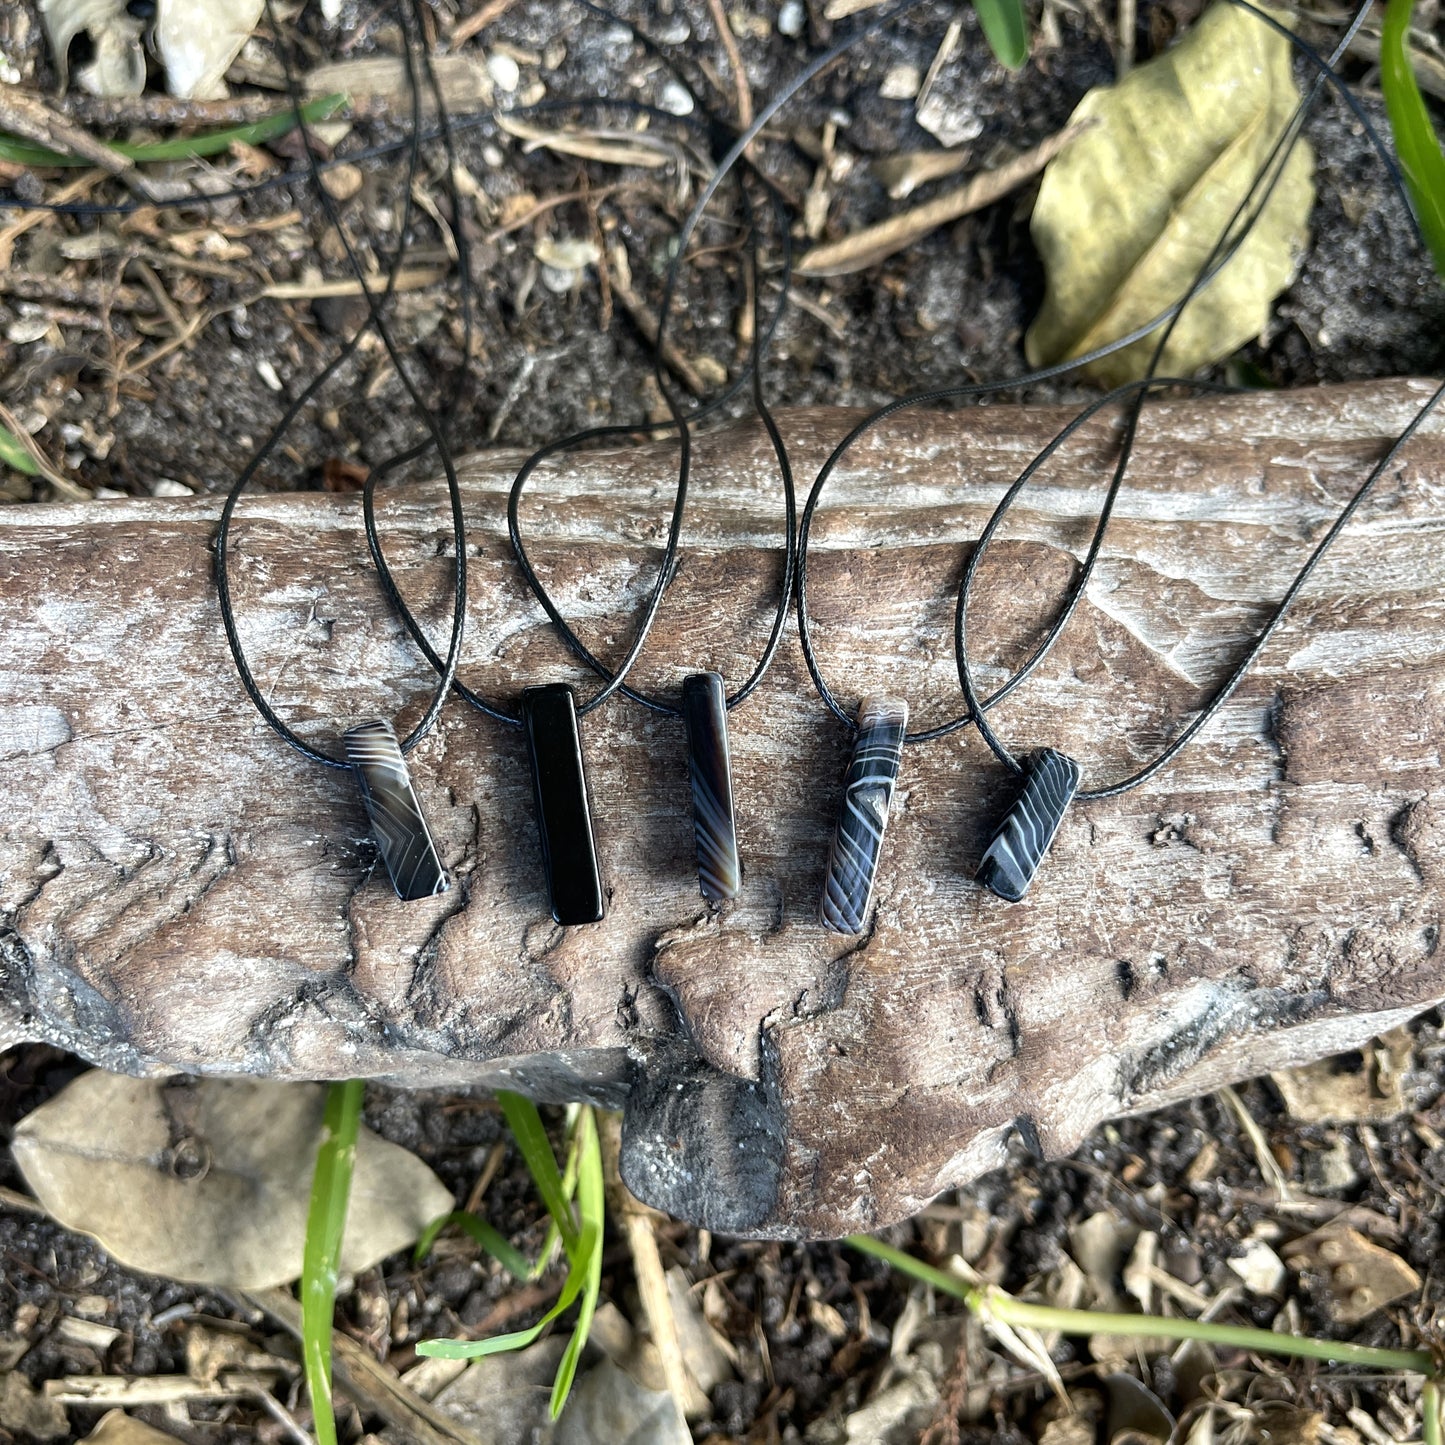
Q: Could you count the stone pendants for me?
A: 5